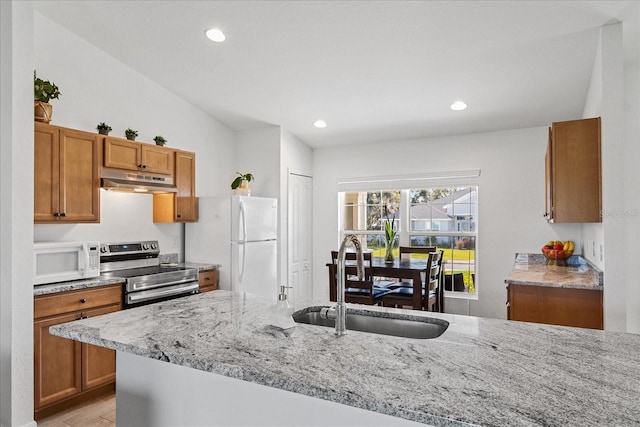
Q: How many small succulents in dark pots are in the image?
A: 3